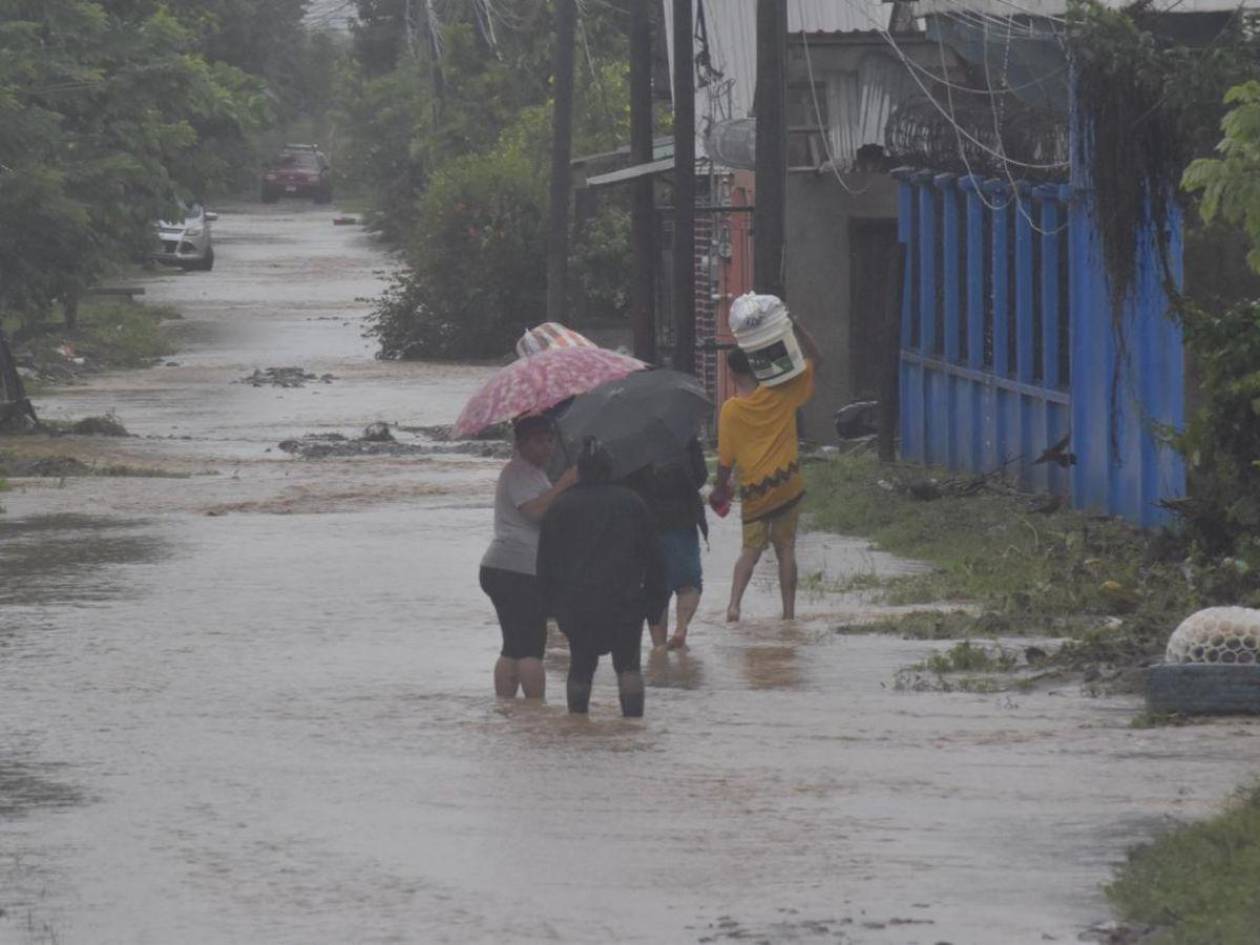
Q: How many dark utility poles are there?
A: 4